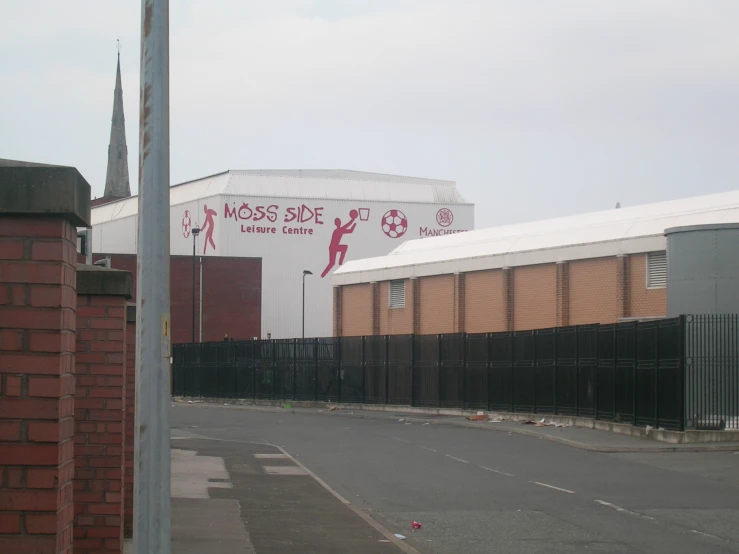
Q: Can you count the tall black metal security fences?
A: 1